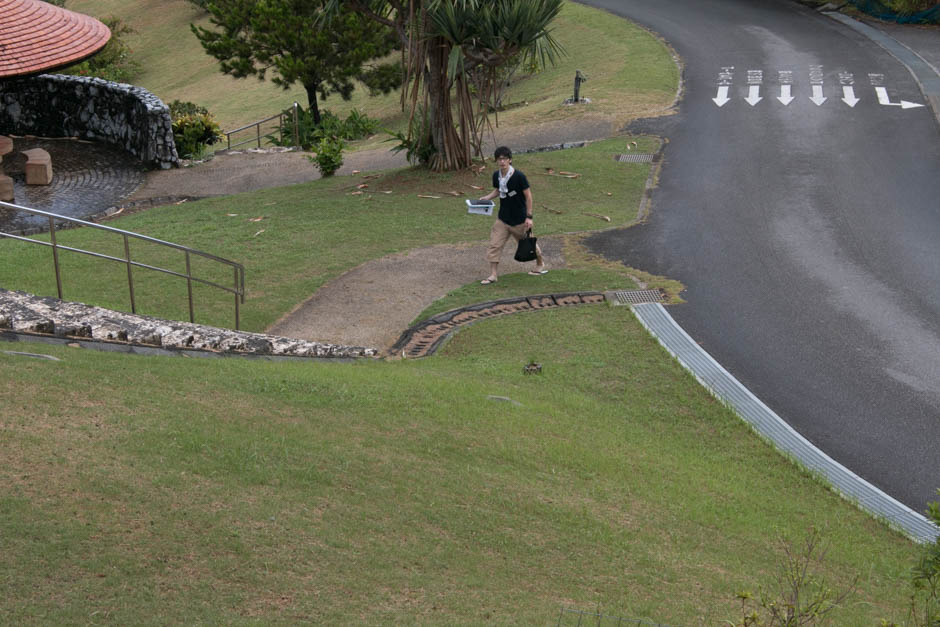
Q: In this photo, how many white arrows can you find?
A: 6